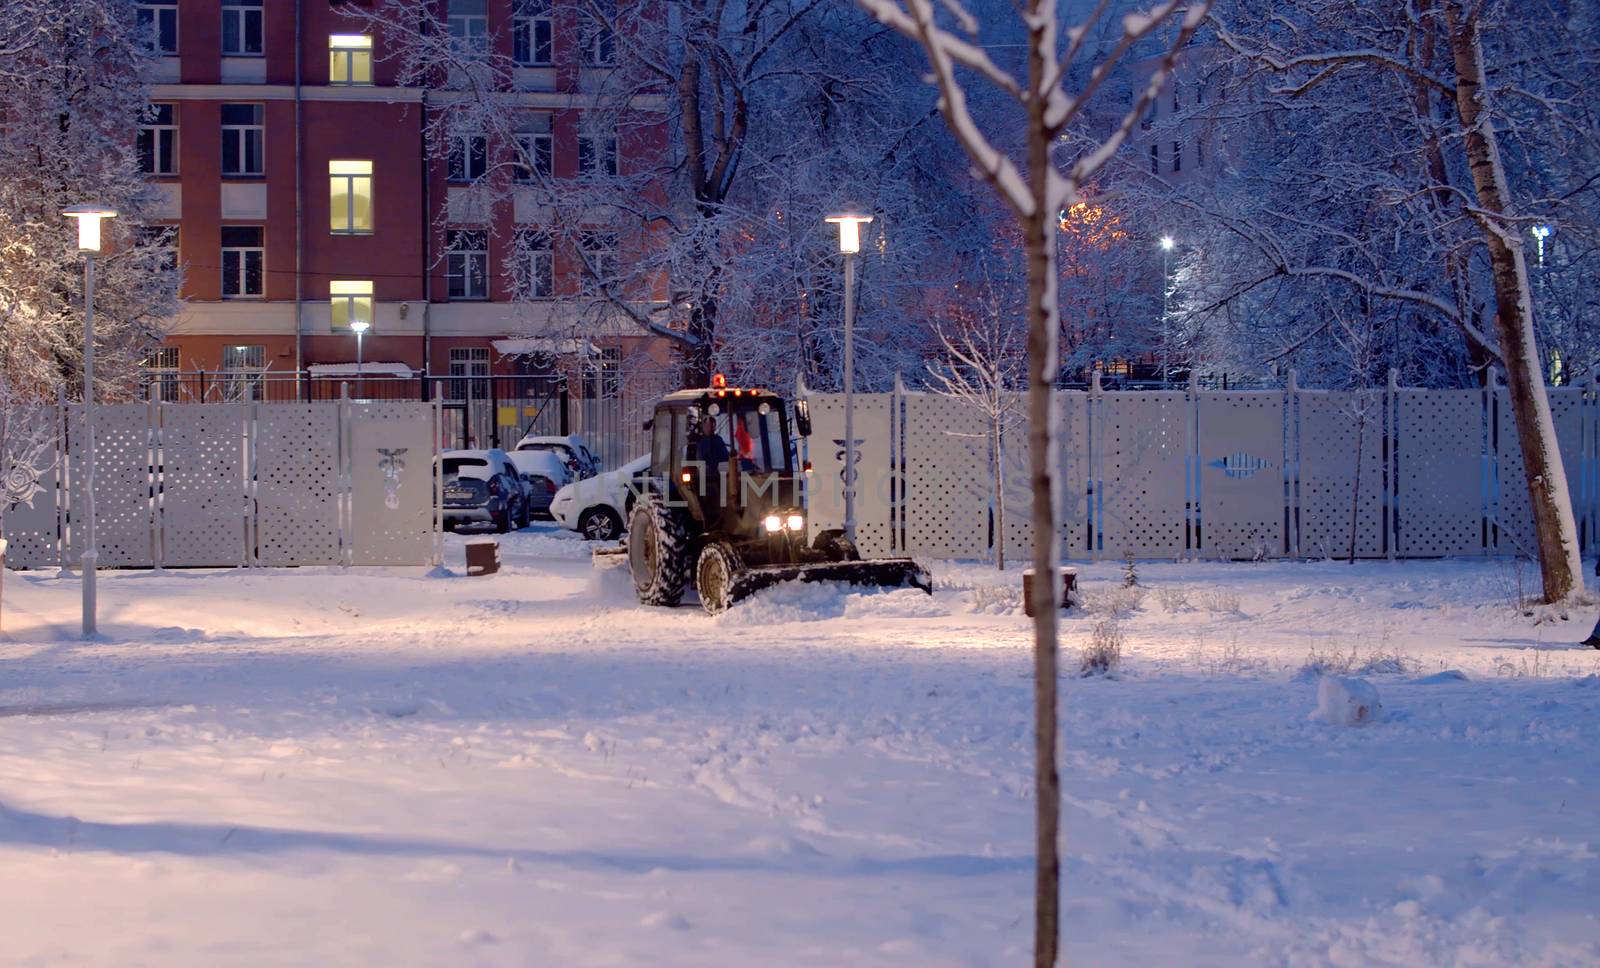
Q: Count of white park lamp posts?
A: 2